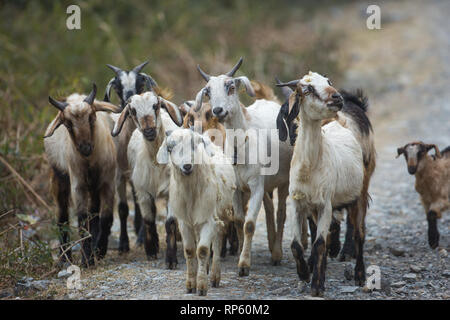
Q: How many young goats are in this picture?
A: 2